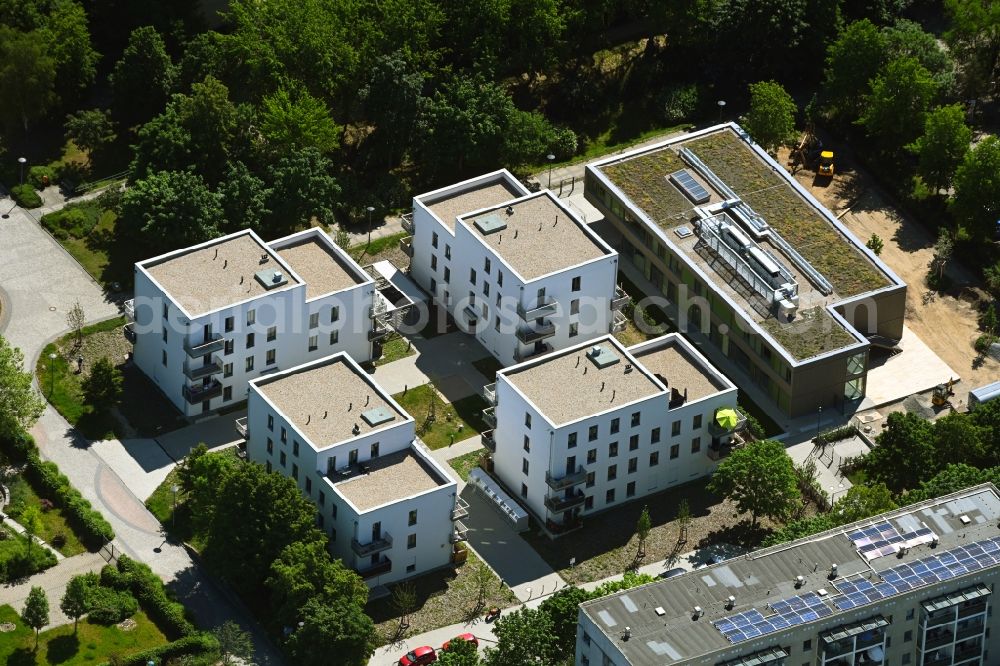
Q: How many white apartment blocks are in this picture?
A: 4